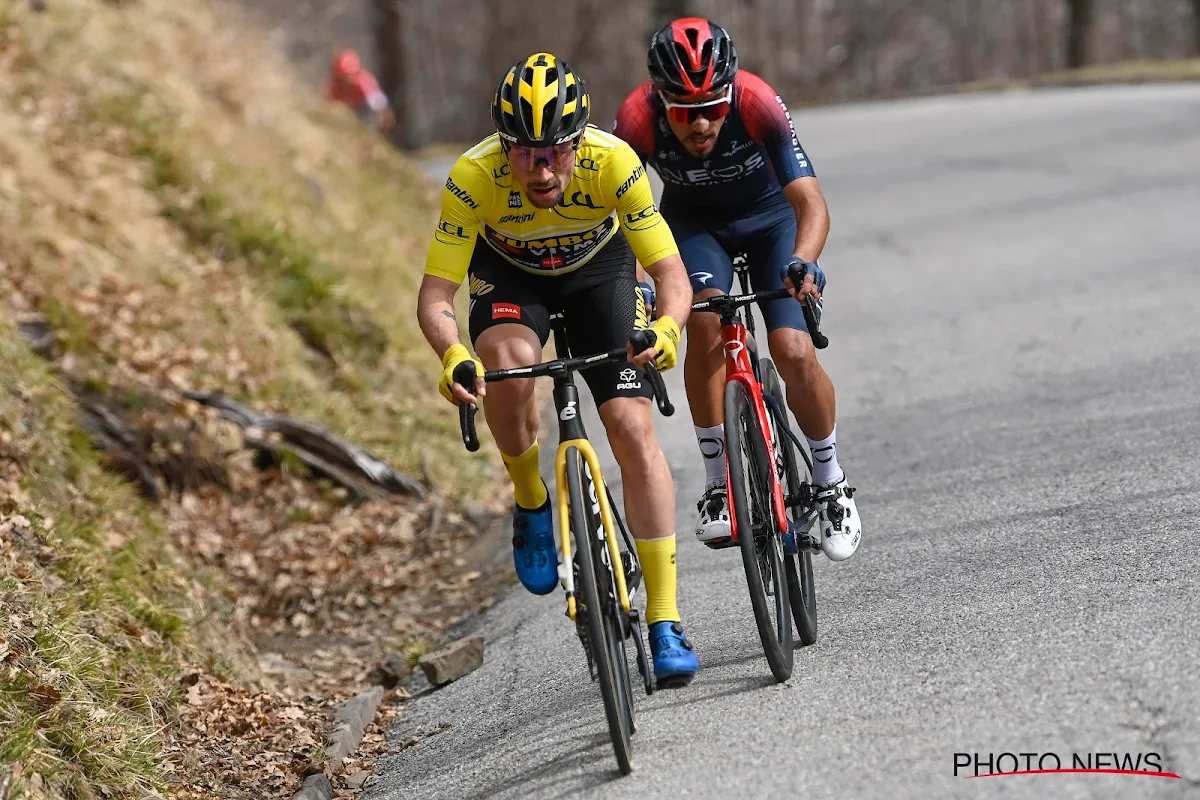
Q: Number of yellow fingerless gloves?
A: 2